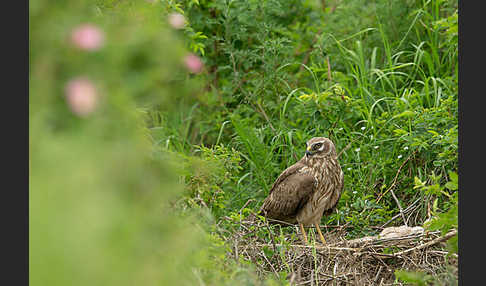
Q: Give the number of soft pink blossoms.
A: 4